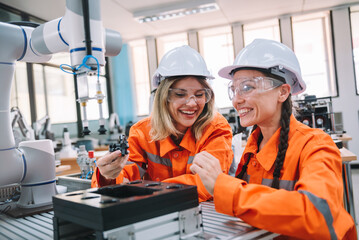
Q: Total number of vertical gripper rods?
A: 2